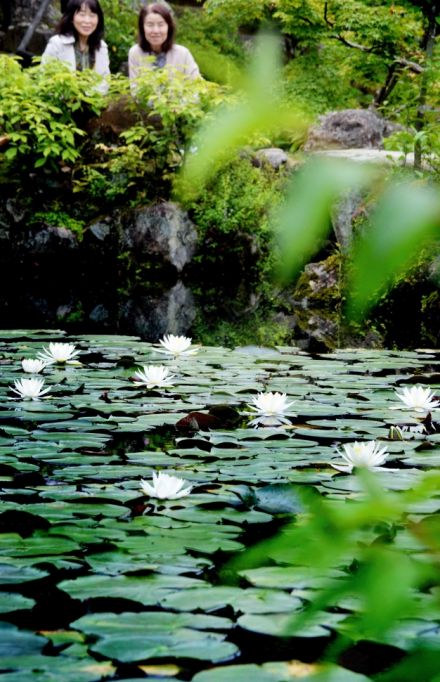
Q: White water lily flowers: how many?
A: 9